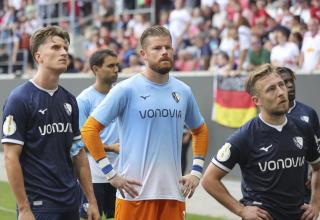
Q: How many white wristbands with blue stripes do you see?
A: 2